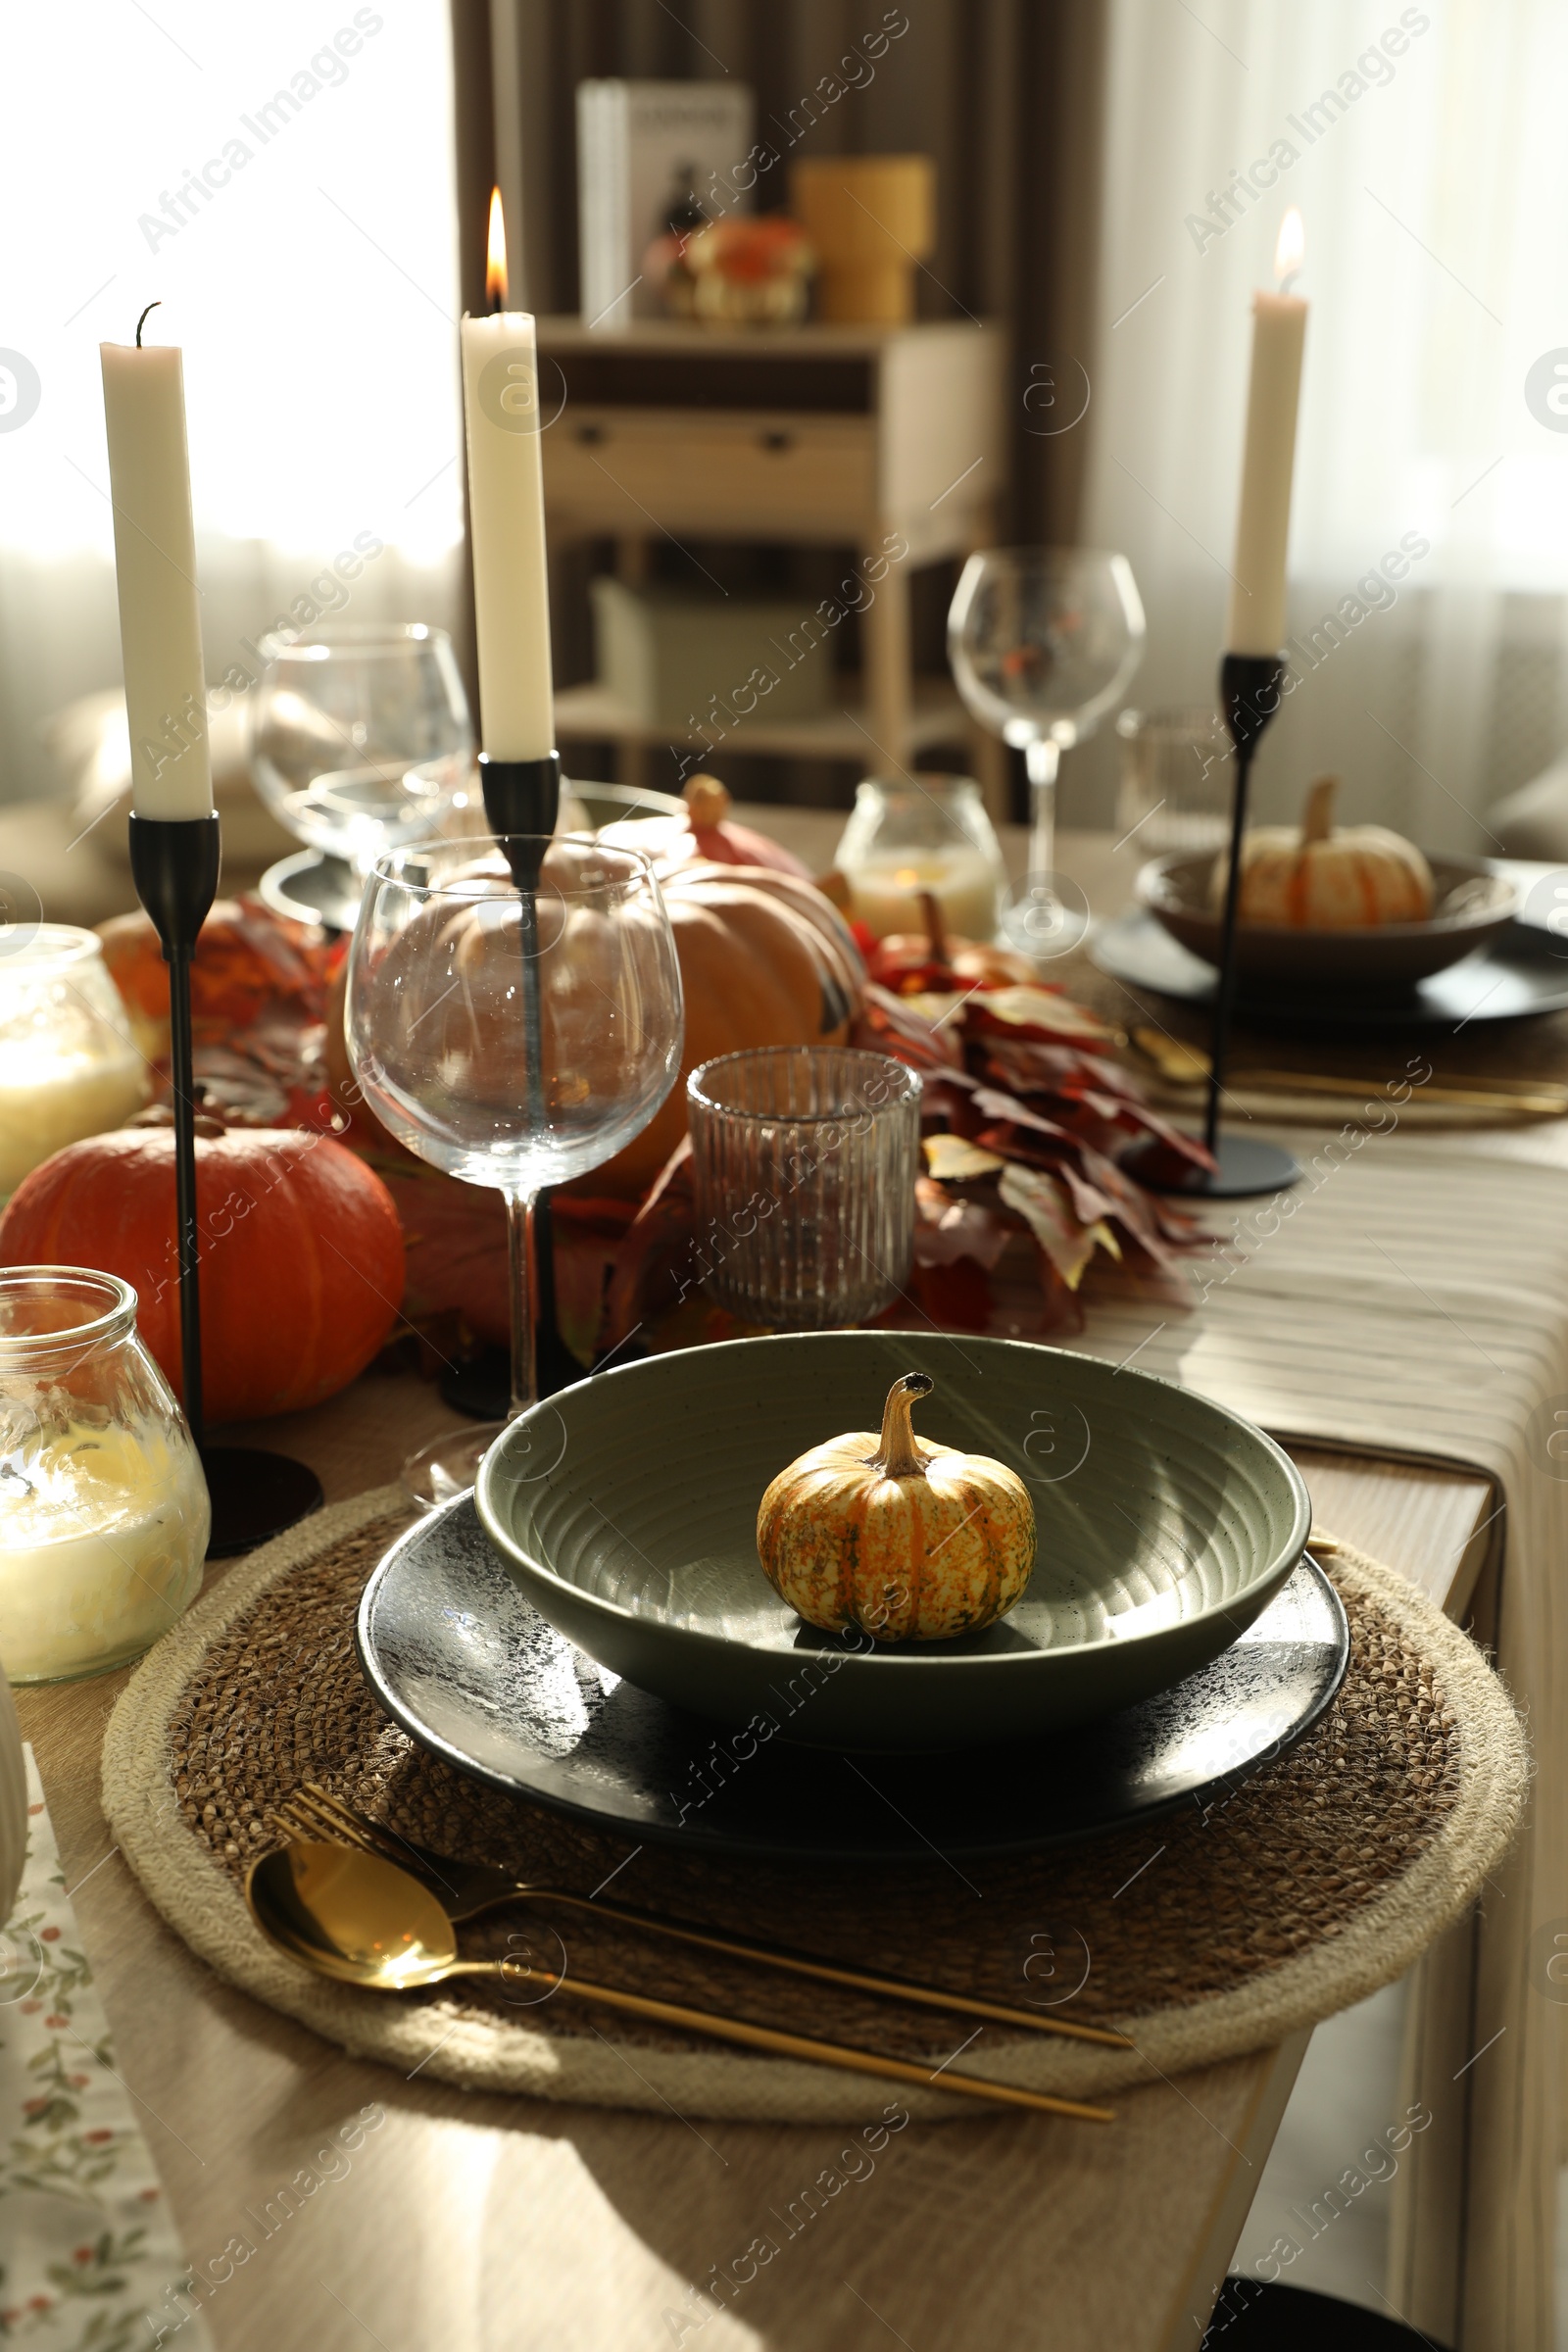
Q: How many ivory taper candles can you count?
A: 3